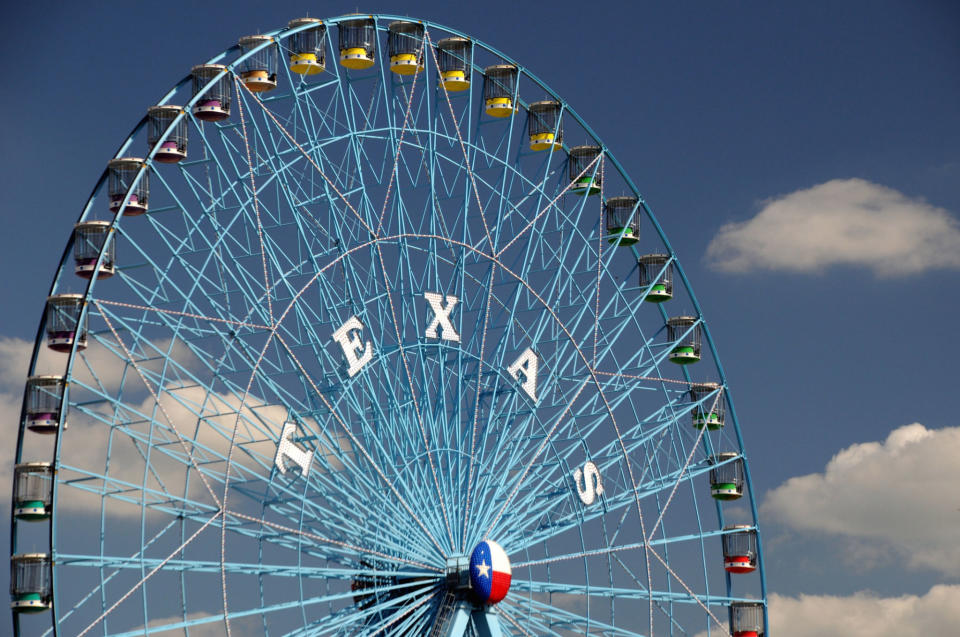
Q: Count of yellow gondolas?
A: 6